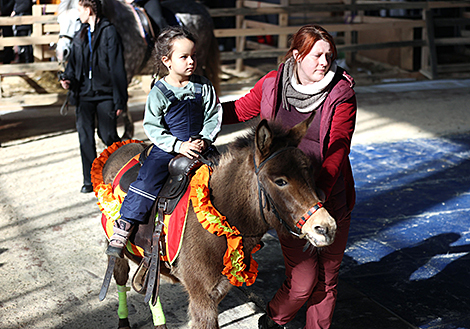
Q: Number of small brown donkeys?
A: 1